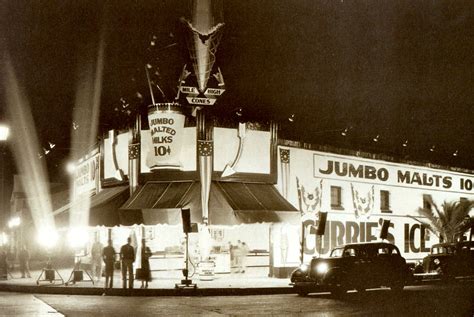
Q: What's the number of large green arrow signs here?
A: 0